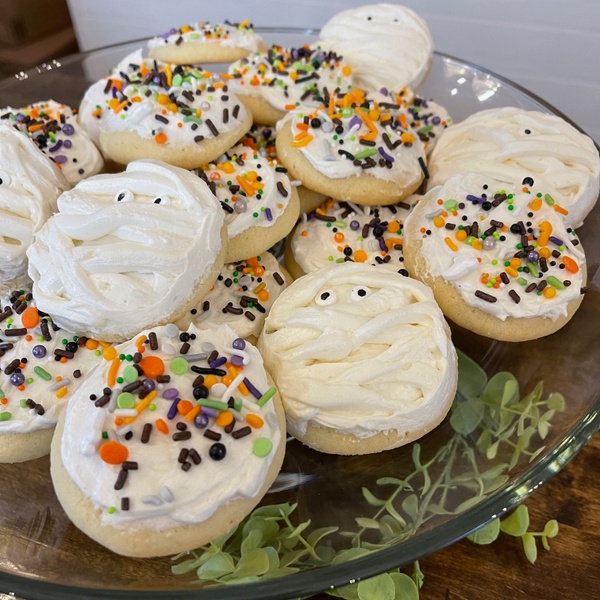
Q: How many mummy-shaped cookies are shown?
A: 5